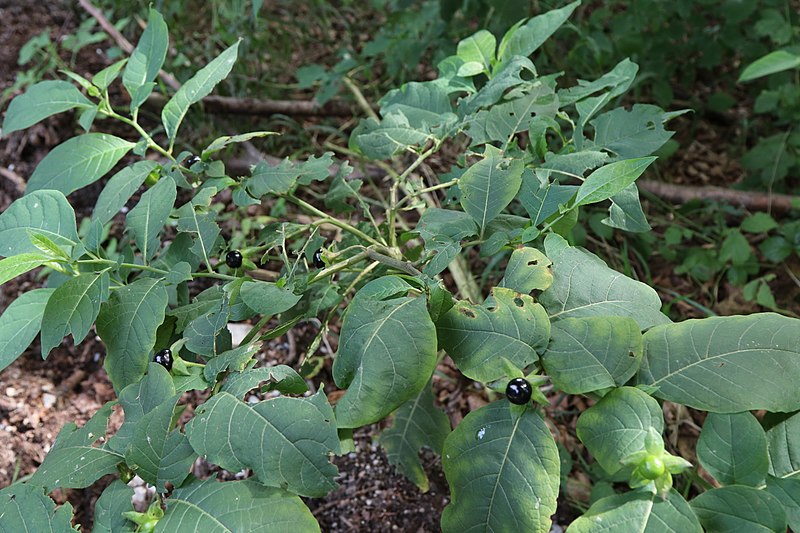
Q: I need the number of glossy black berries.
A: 5